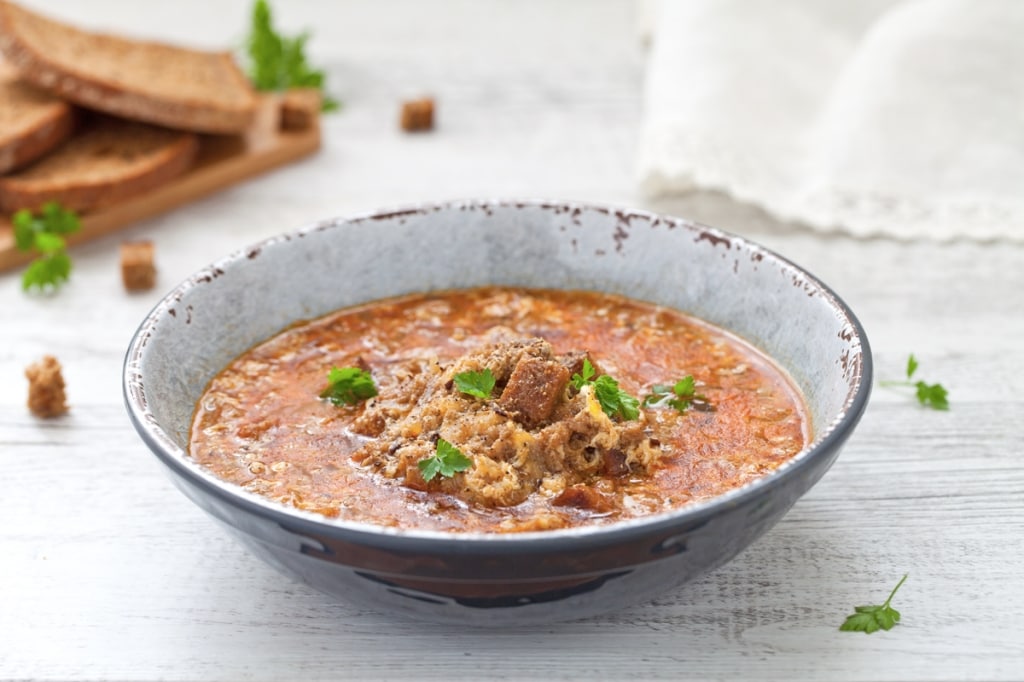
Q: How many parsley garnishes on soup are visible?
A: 5